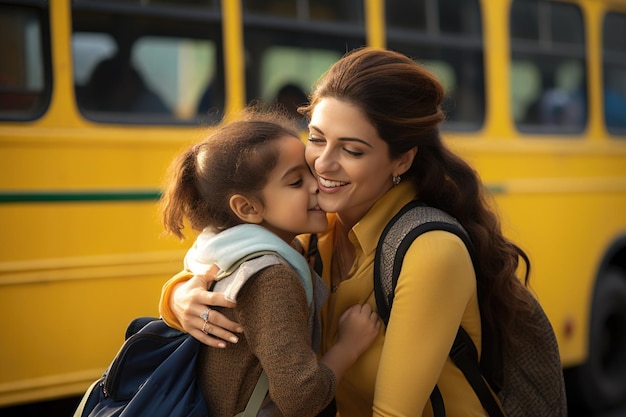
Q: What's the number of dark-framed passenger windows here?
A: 6